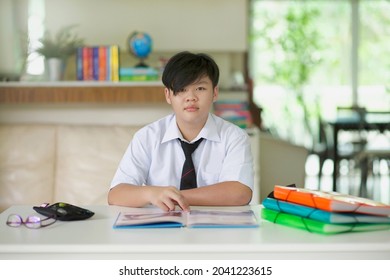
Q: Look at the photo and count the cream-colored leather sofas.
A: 1